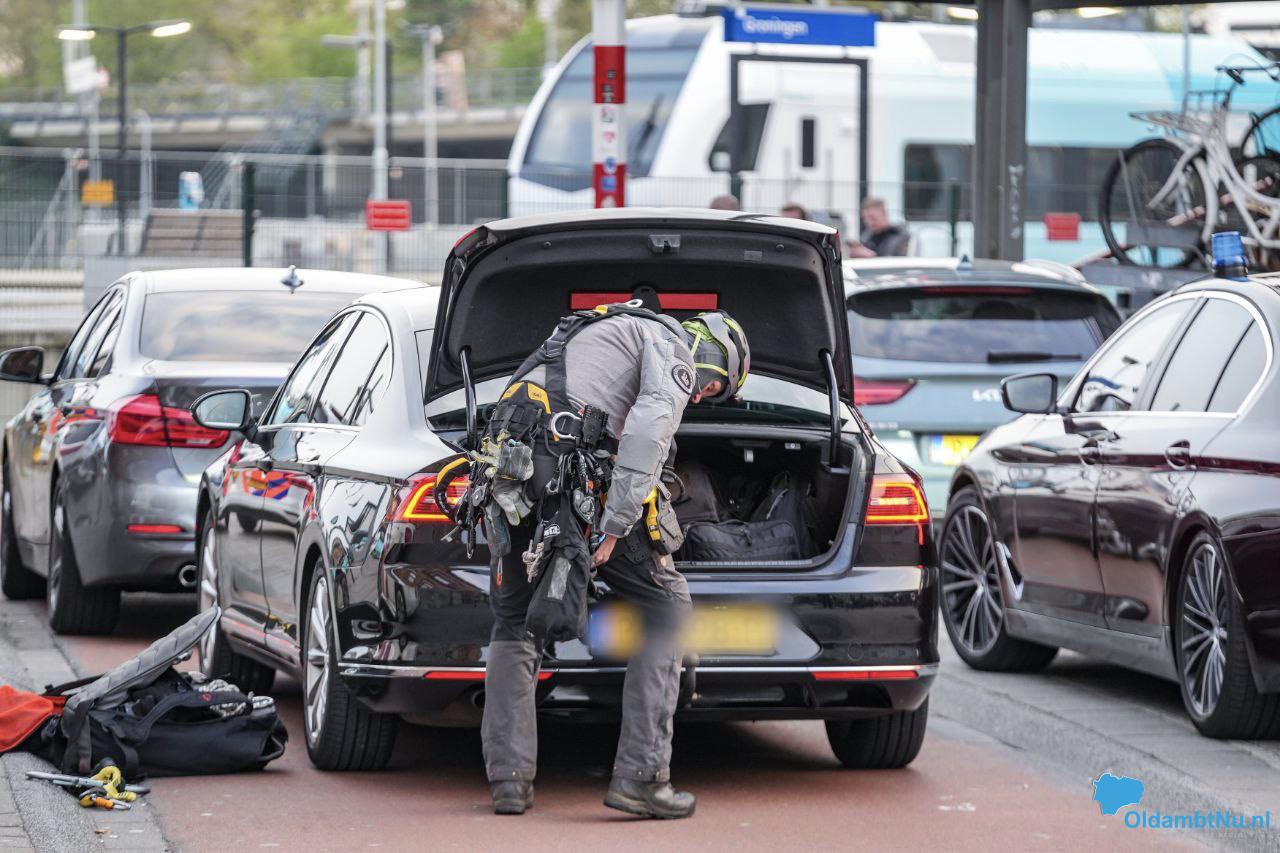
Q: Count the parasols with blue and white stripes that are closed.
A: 0